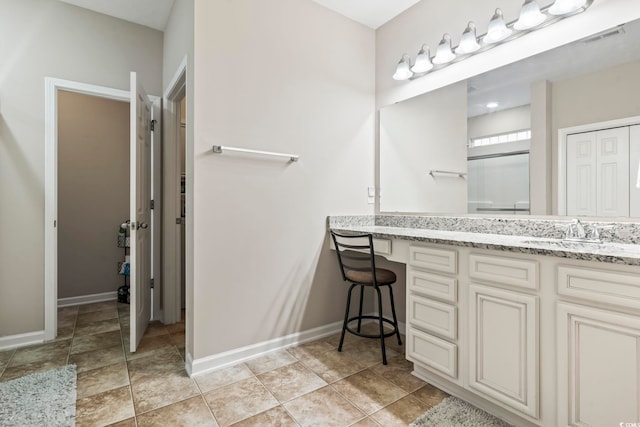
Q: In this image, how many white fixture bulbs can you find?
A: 7